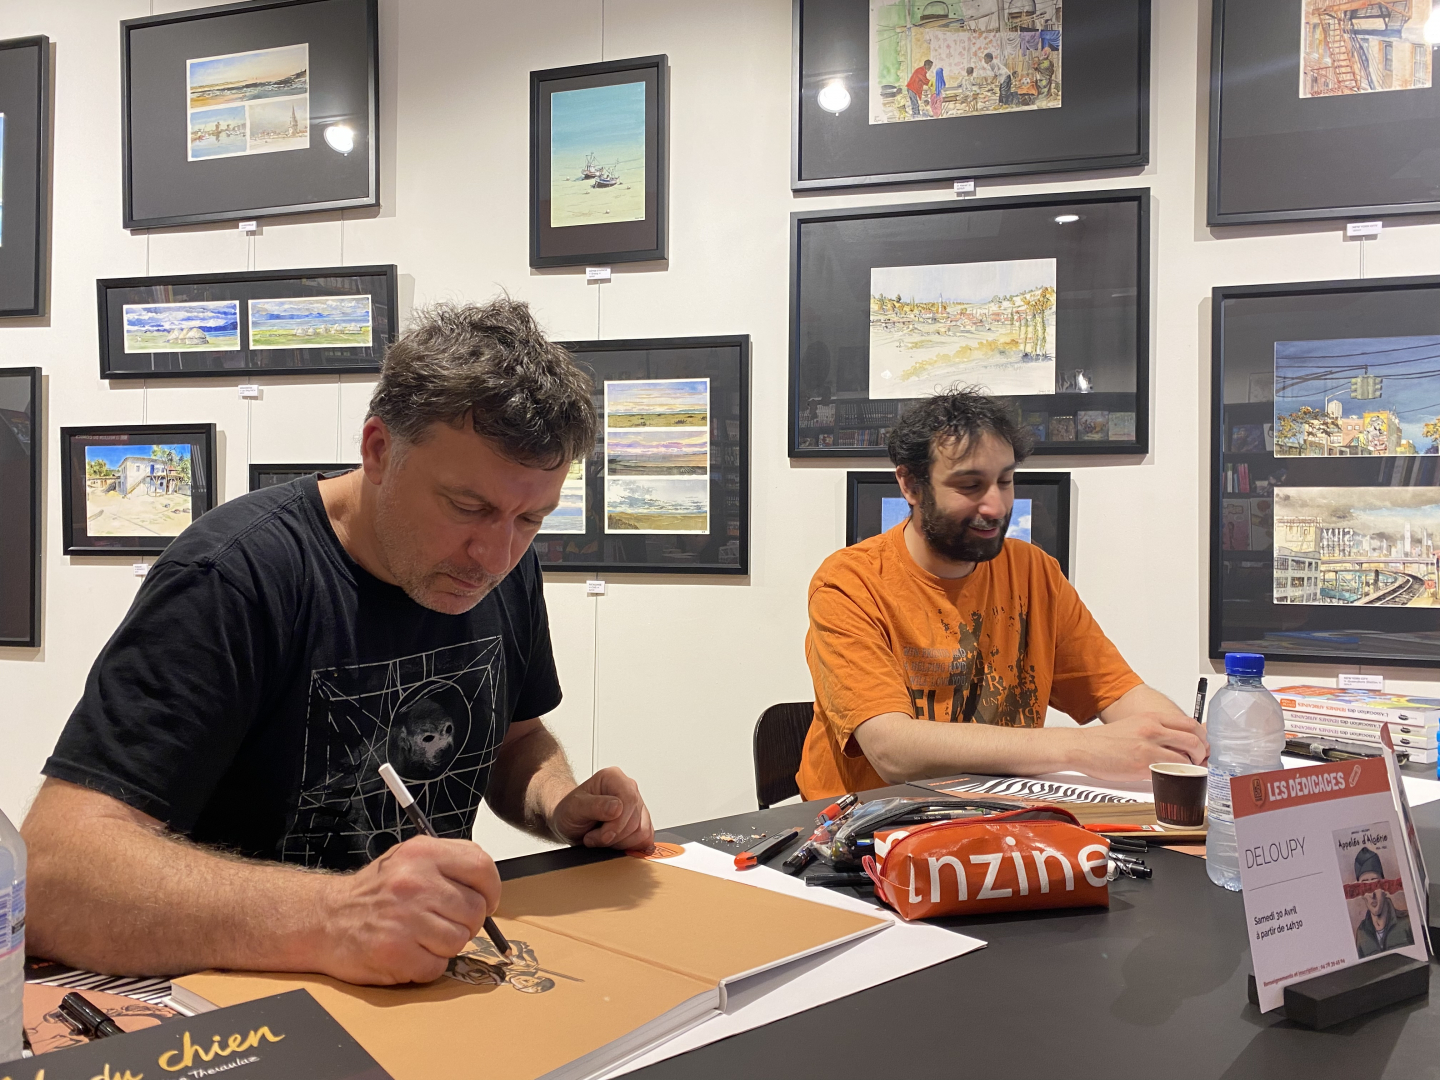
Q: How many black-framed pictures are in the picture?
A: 13